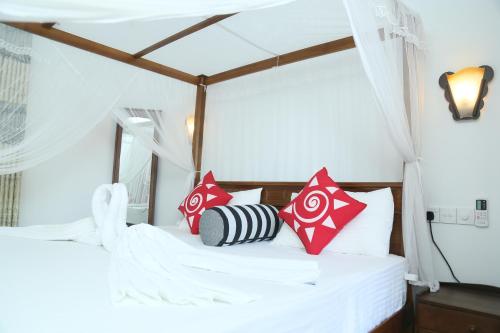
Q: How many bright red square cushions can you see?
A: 2